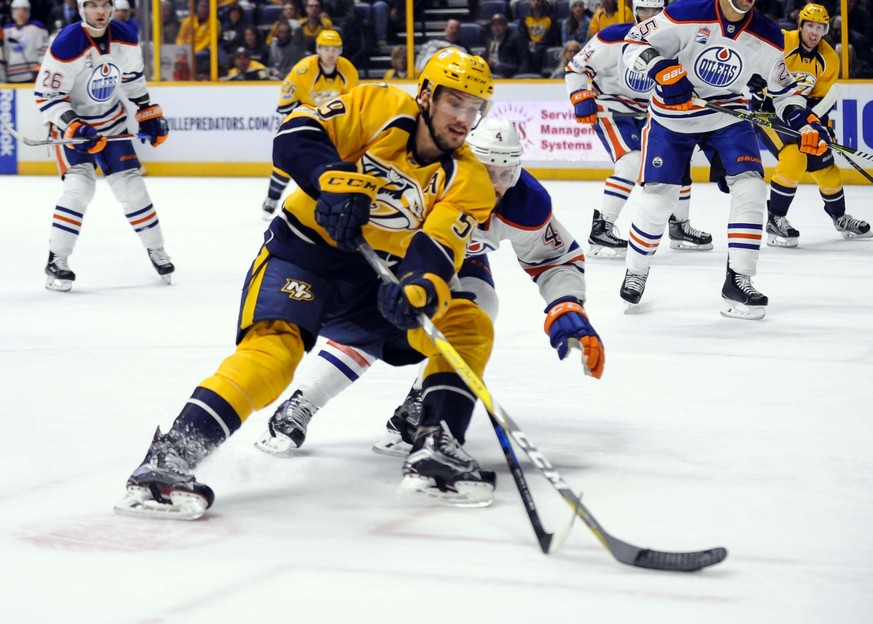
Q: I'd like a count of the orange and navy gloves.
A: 6